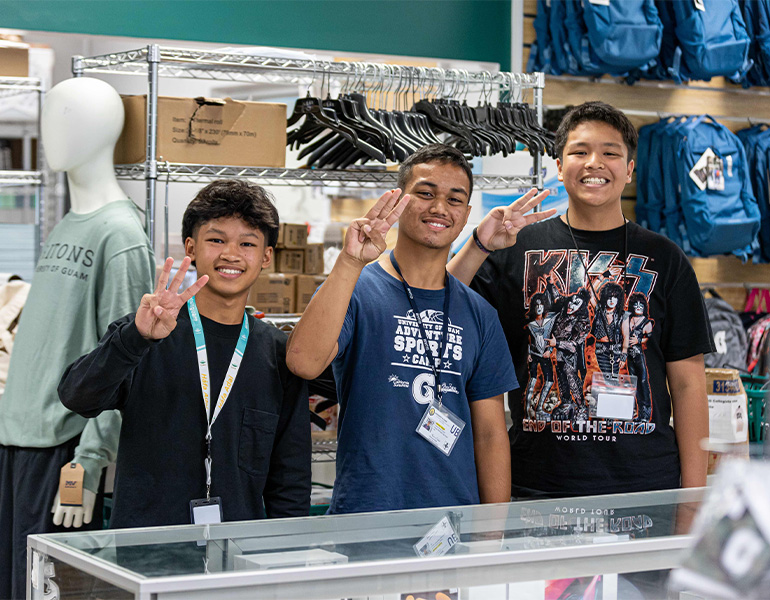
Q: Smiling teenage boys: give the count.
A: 3